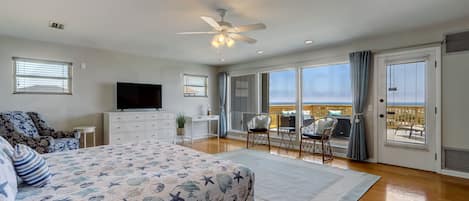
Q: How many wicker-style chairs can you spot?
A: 2